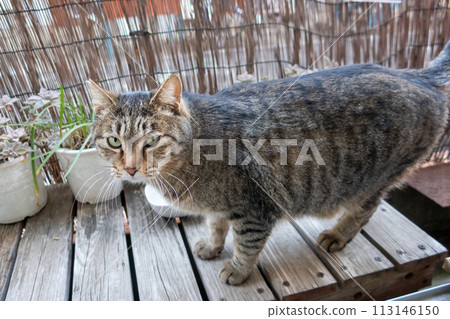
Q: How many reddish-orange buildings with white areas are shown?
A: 1